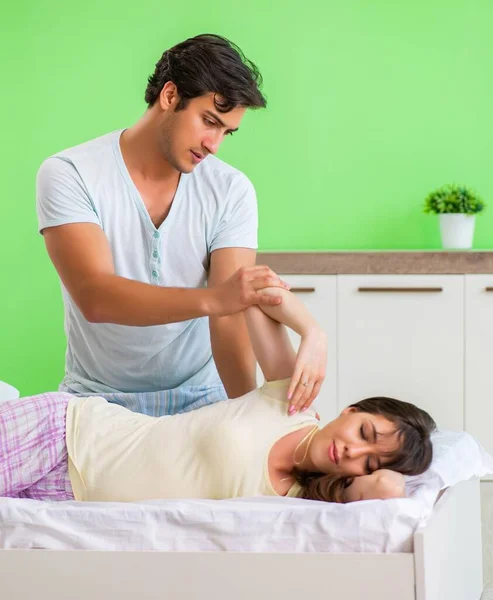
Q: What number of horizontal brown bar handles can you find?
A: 3